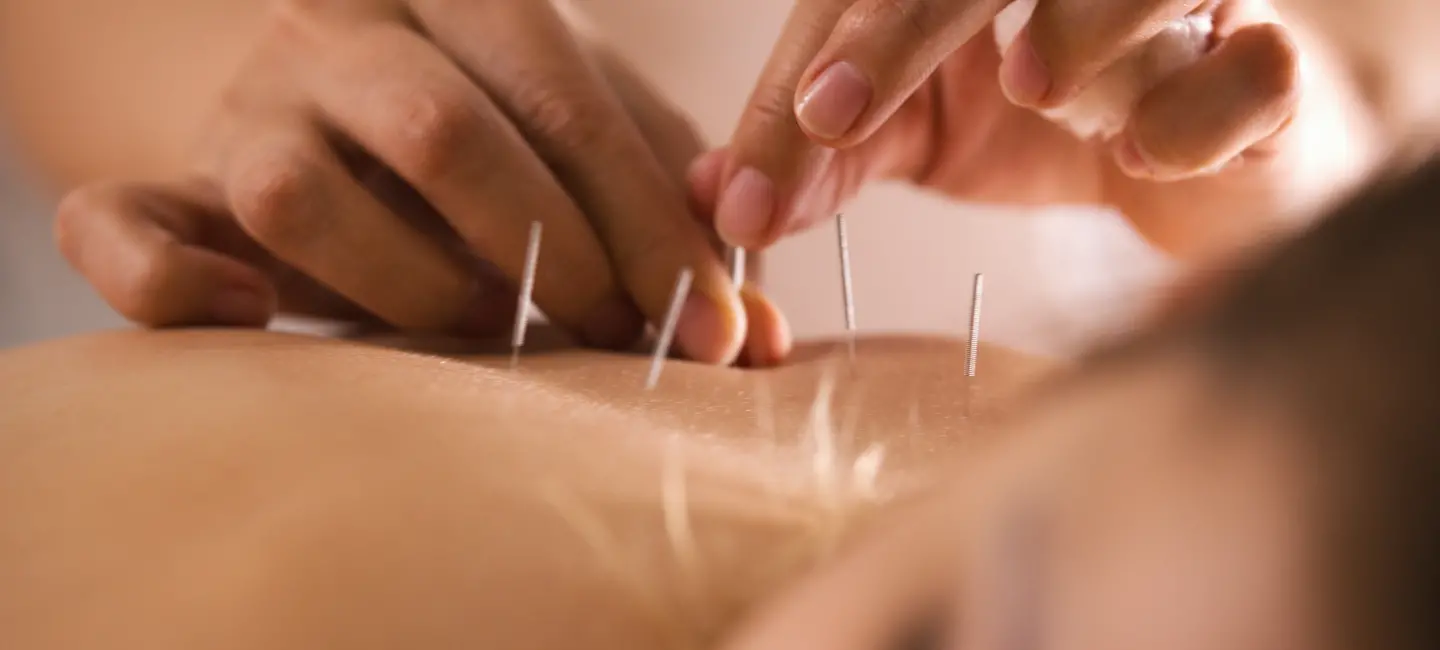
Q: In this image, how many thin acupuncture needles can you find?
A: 5